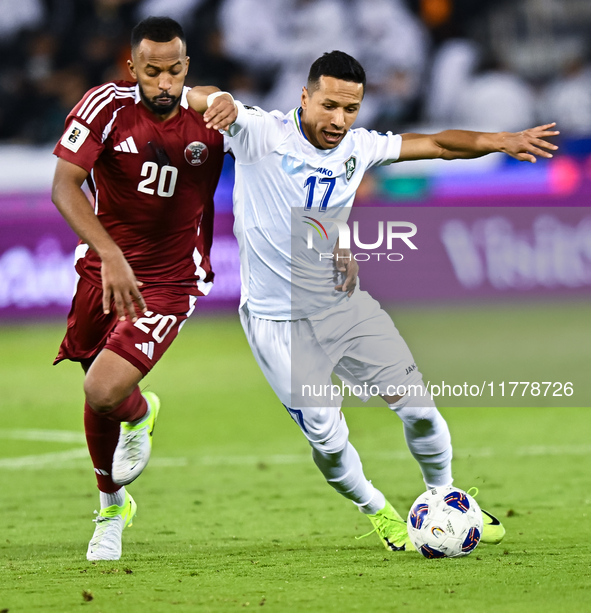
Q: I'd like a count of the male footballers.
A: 2